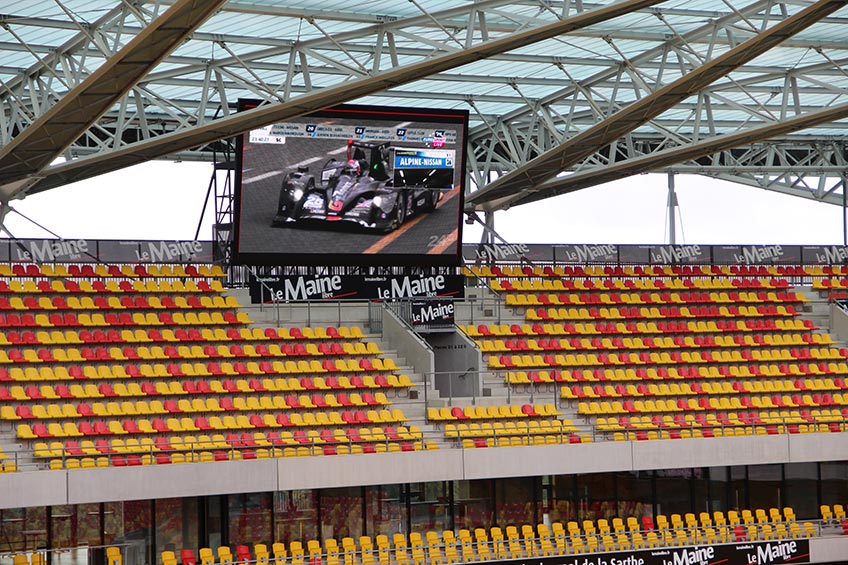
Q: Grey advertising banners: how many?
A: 7